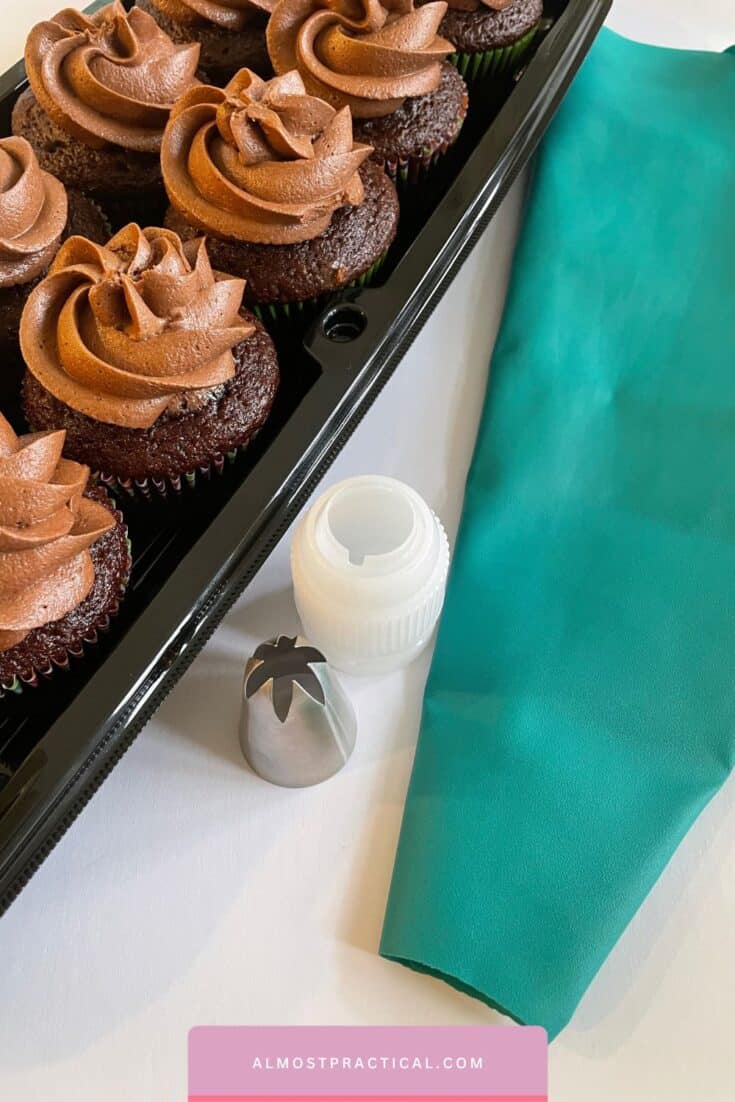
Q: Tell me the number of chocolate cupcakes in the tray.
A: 8